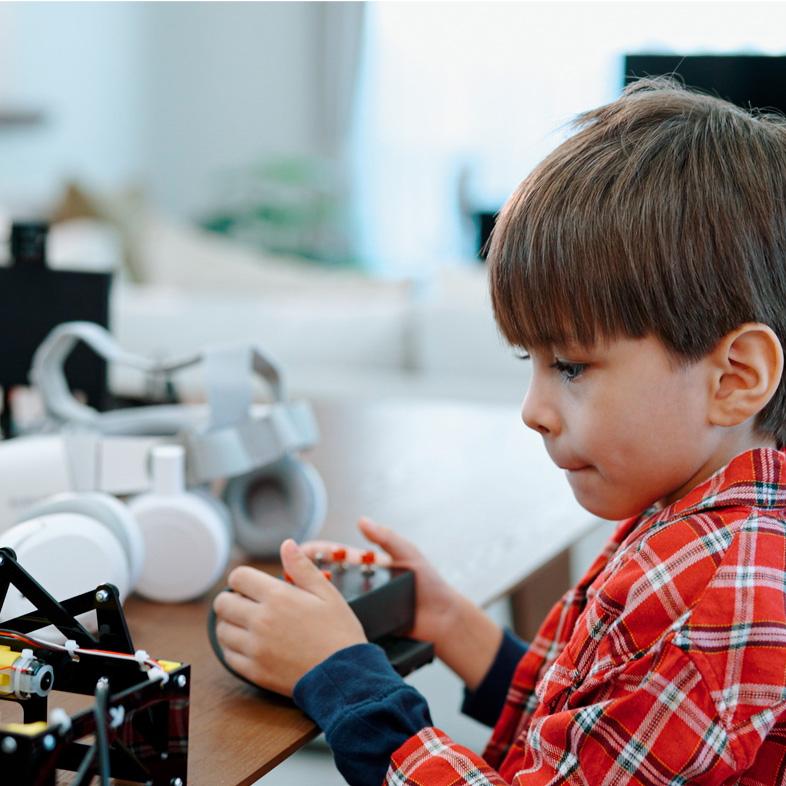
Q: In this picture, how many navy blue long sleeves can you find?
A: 2